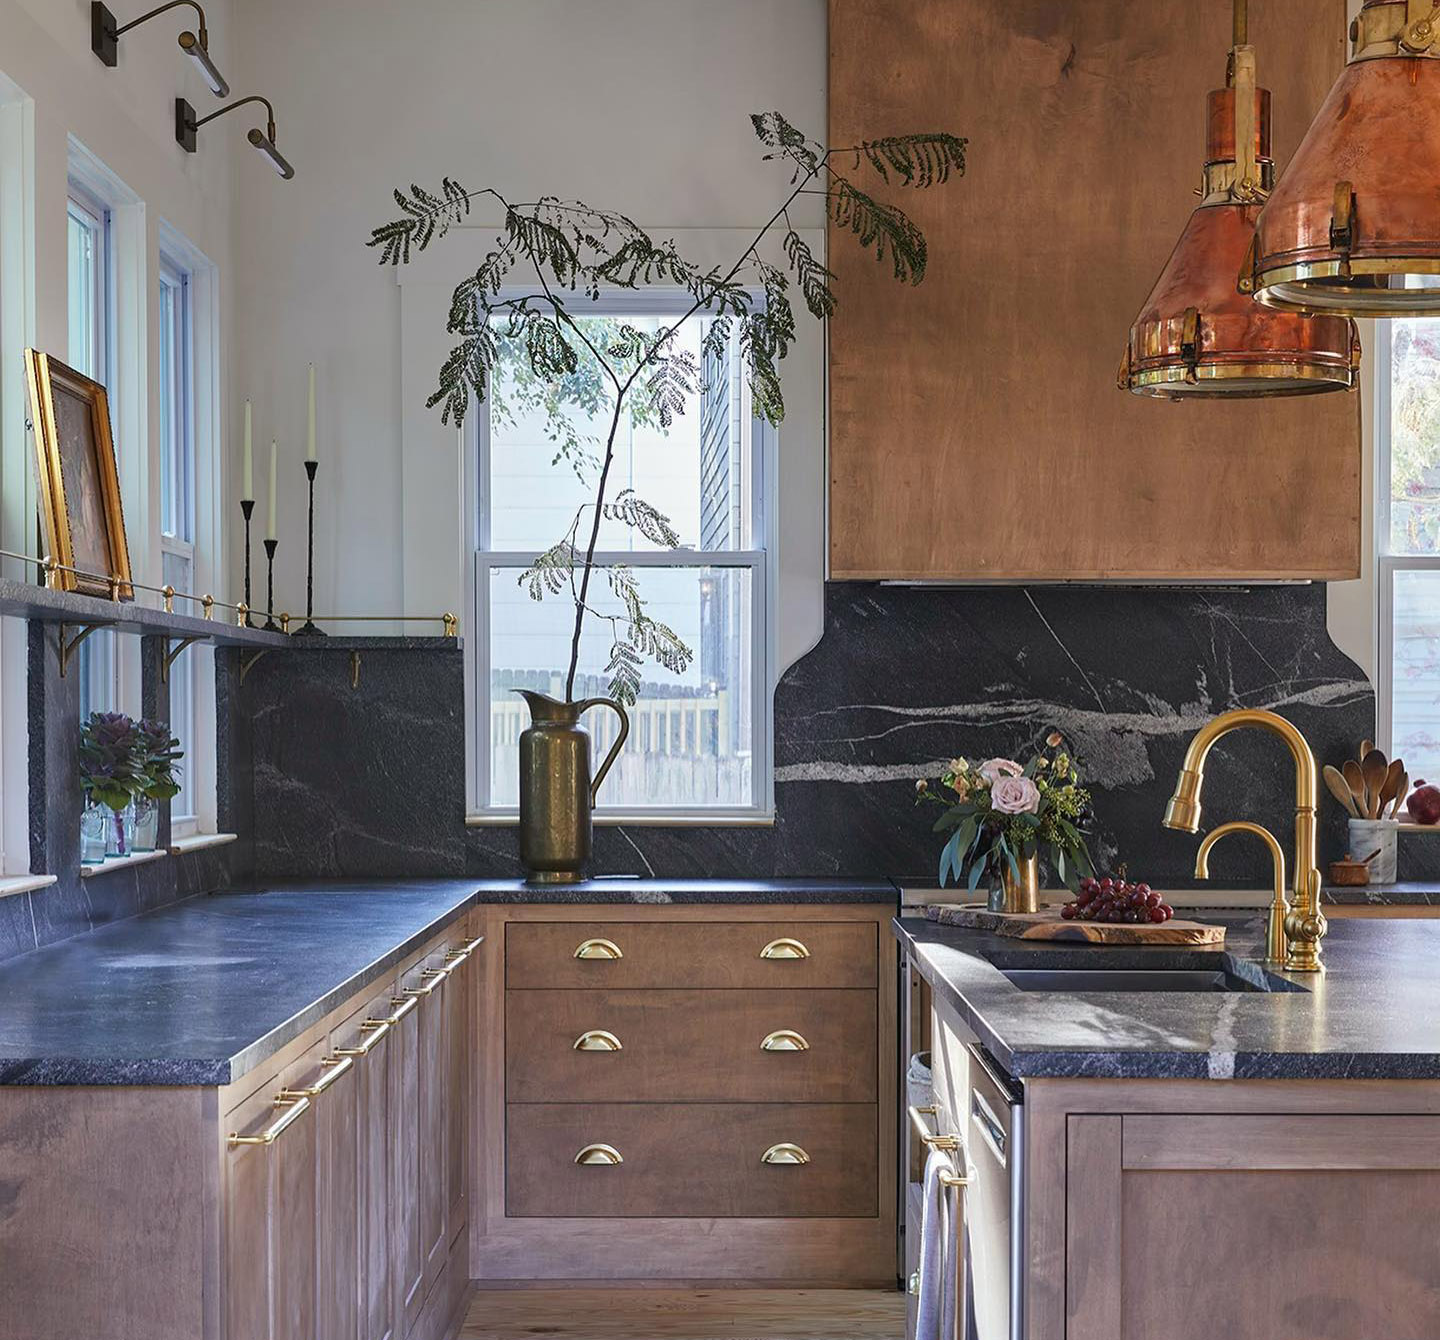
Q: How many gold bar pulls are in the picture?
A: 9